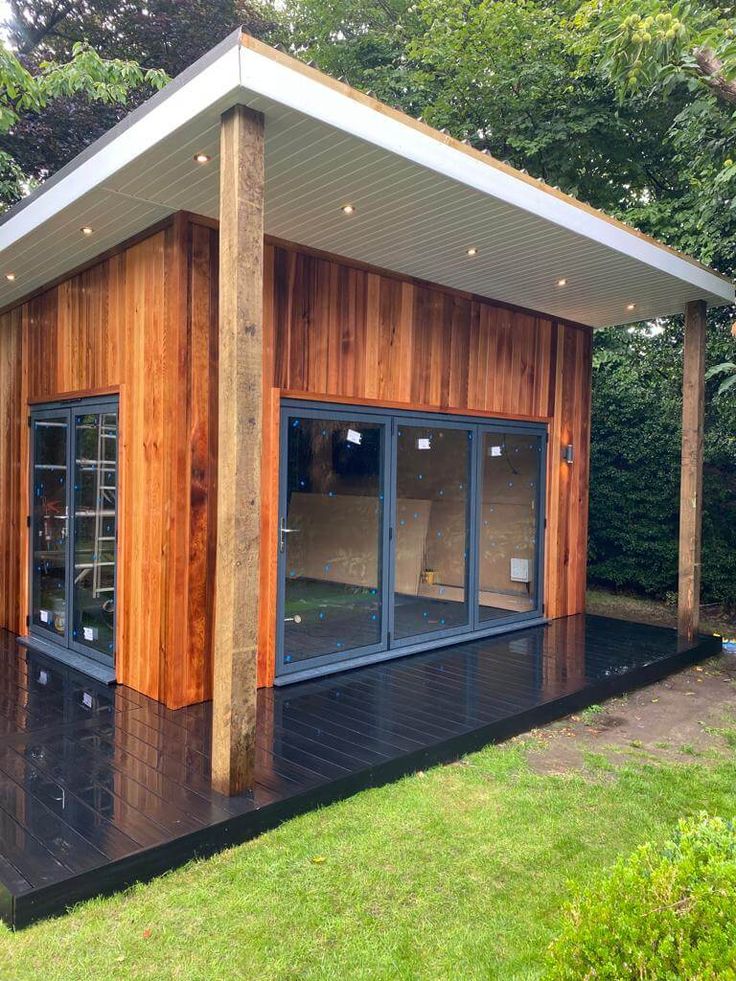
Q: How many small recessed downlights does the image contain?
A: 7